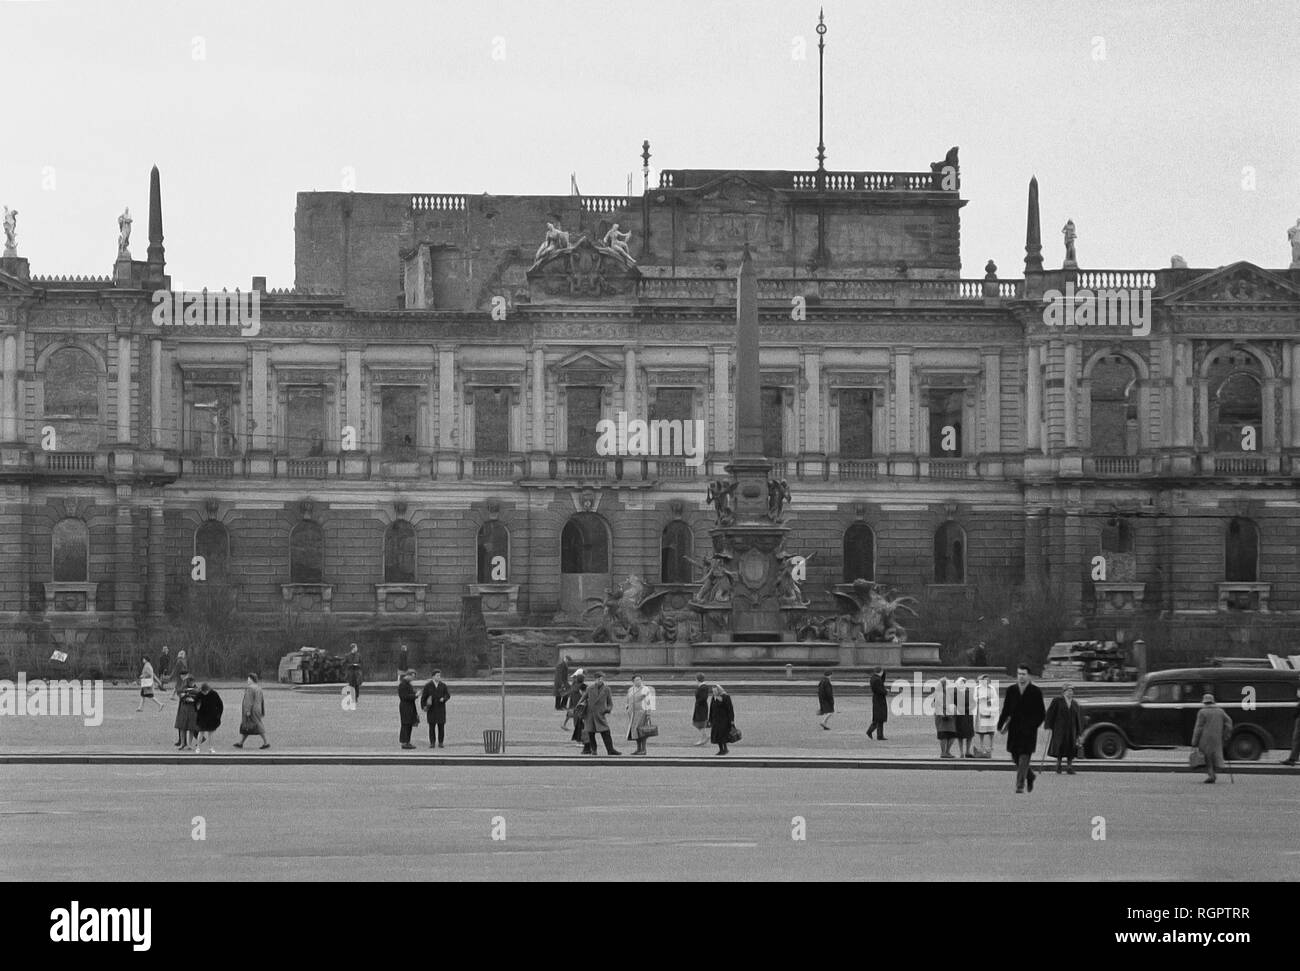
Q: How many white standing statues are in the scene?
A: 4